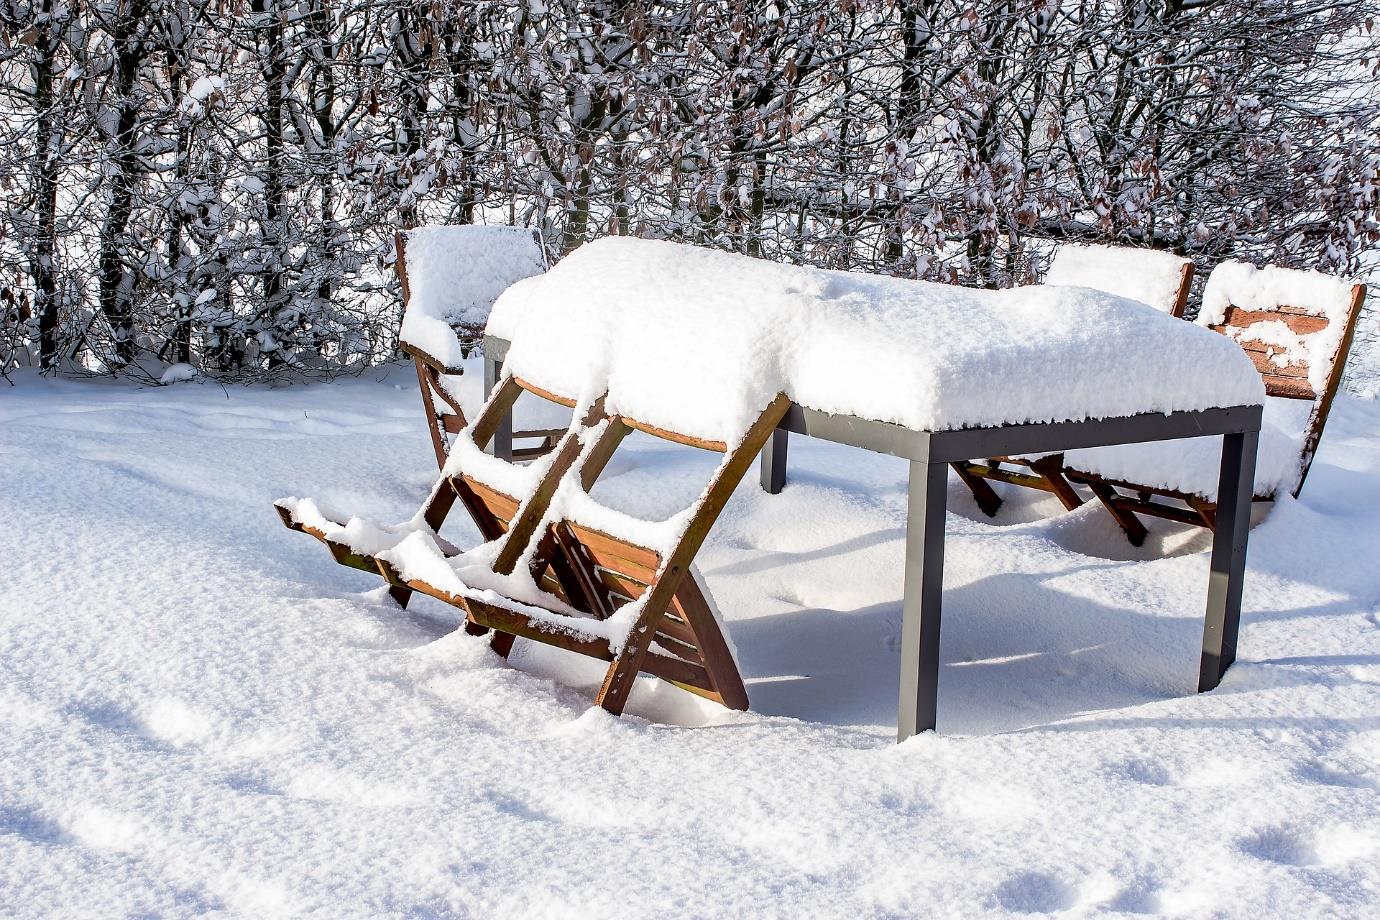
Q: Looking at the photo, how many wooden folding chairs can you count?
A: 5